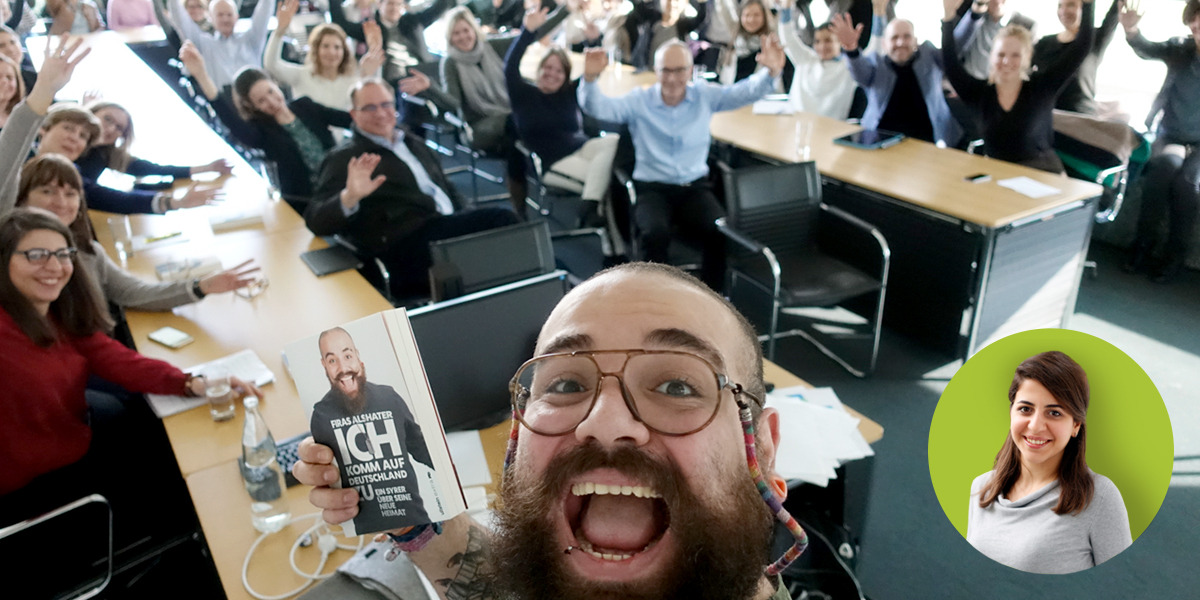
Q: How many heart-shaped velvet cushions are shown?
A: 0